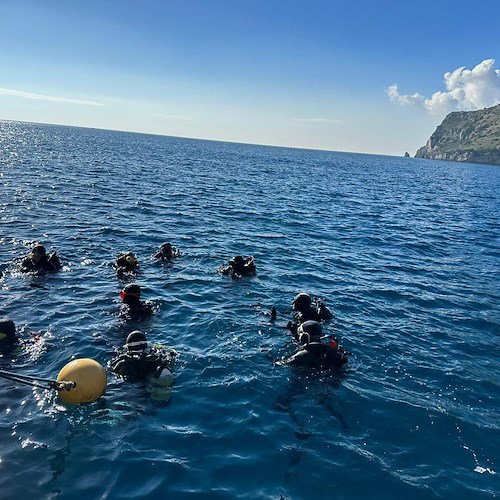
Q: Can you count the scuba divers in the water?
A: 9